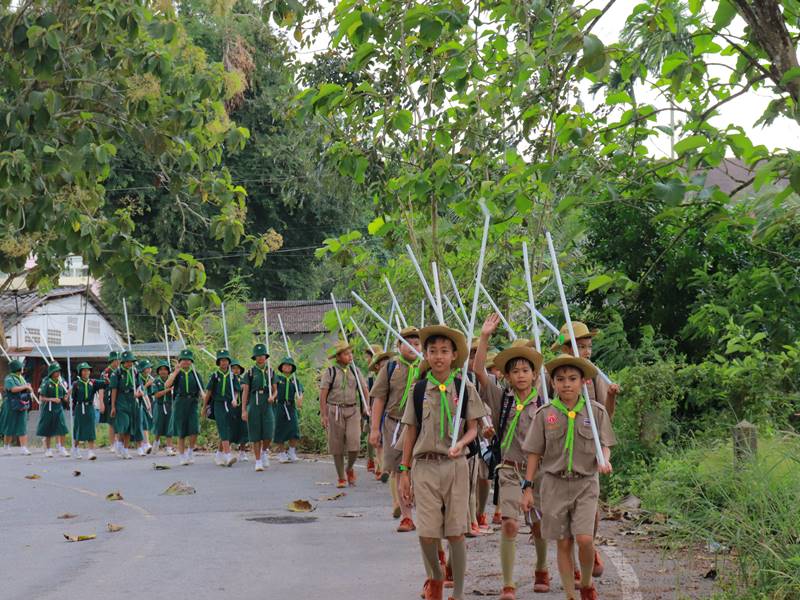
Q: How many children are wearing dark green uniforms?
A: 12